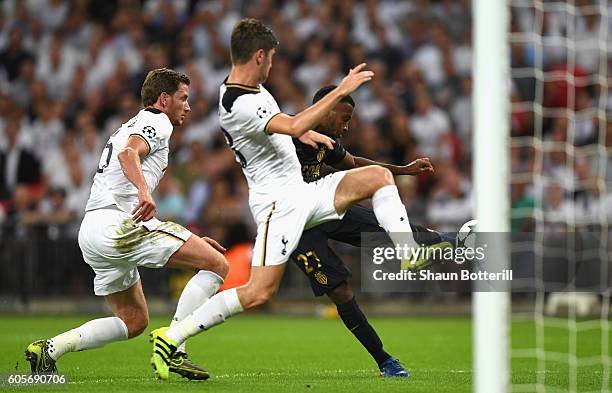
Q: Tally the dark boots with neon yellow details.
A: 2